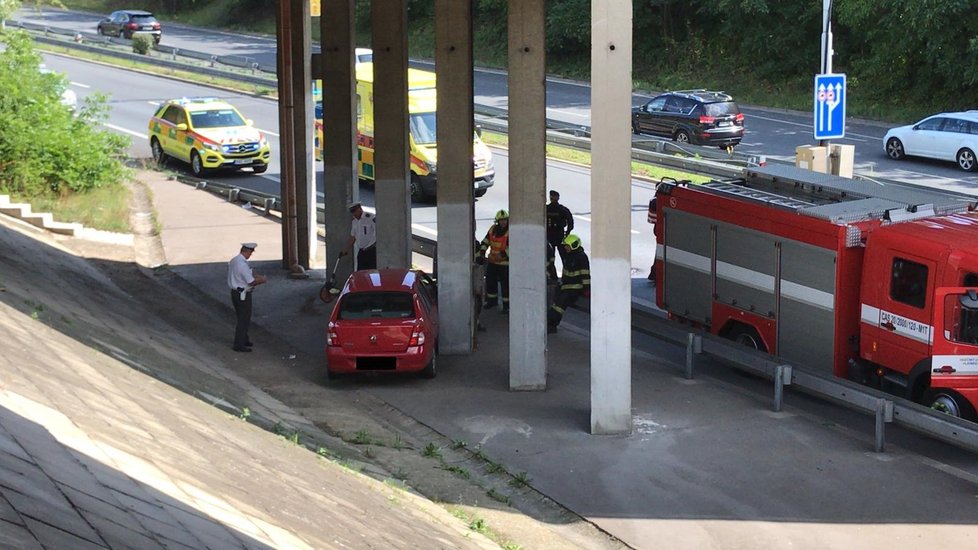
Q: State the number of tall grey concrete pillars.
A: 6